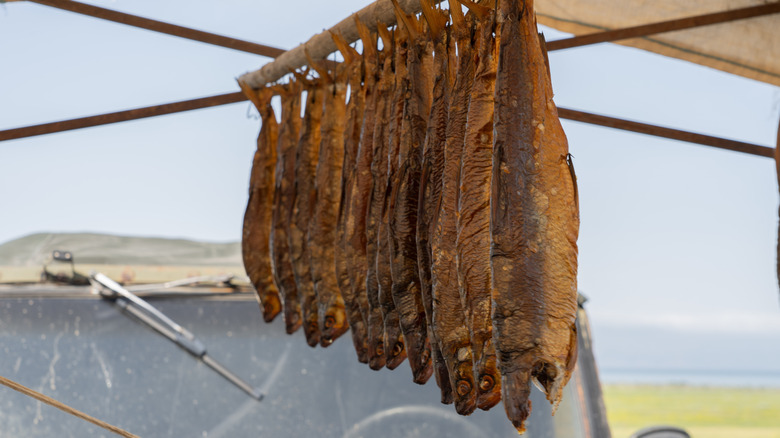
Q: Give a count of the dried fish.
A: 12